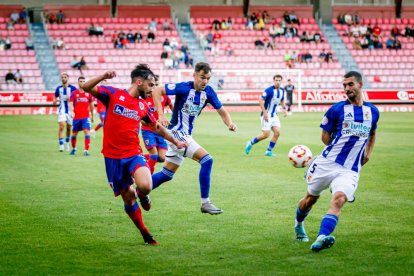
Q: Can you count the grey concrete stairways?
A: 3